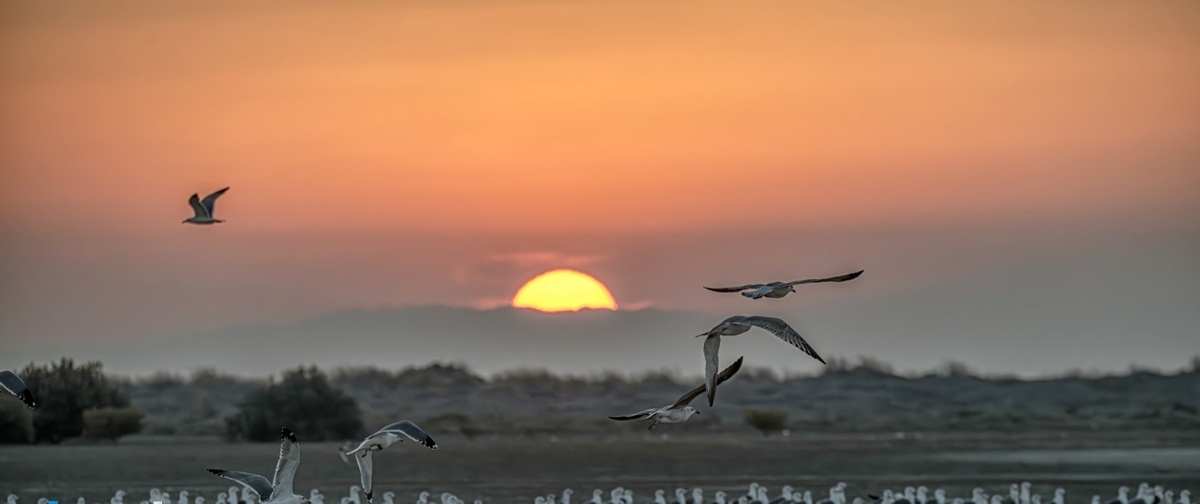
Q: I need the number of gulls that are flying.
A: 7